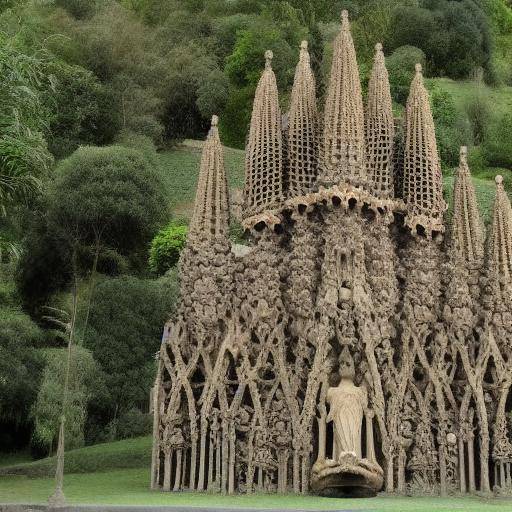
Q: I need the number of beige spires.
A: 8